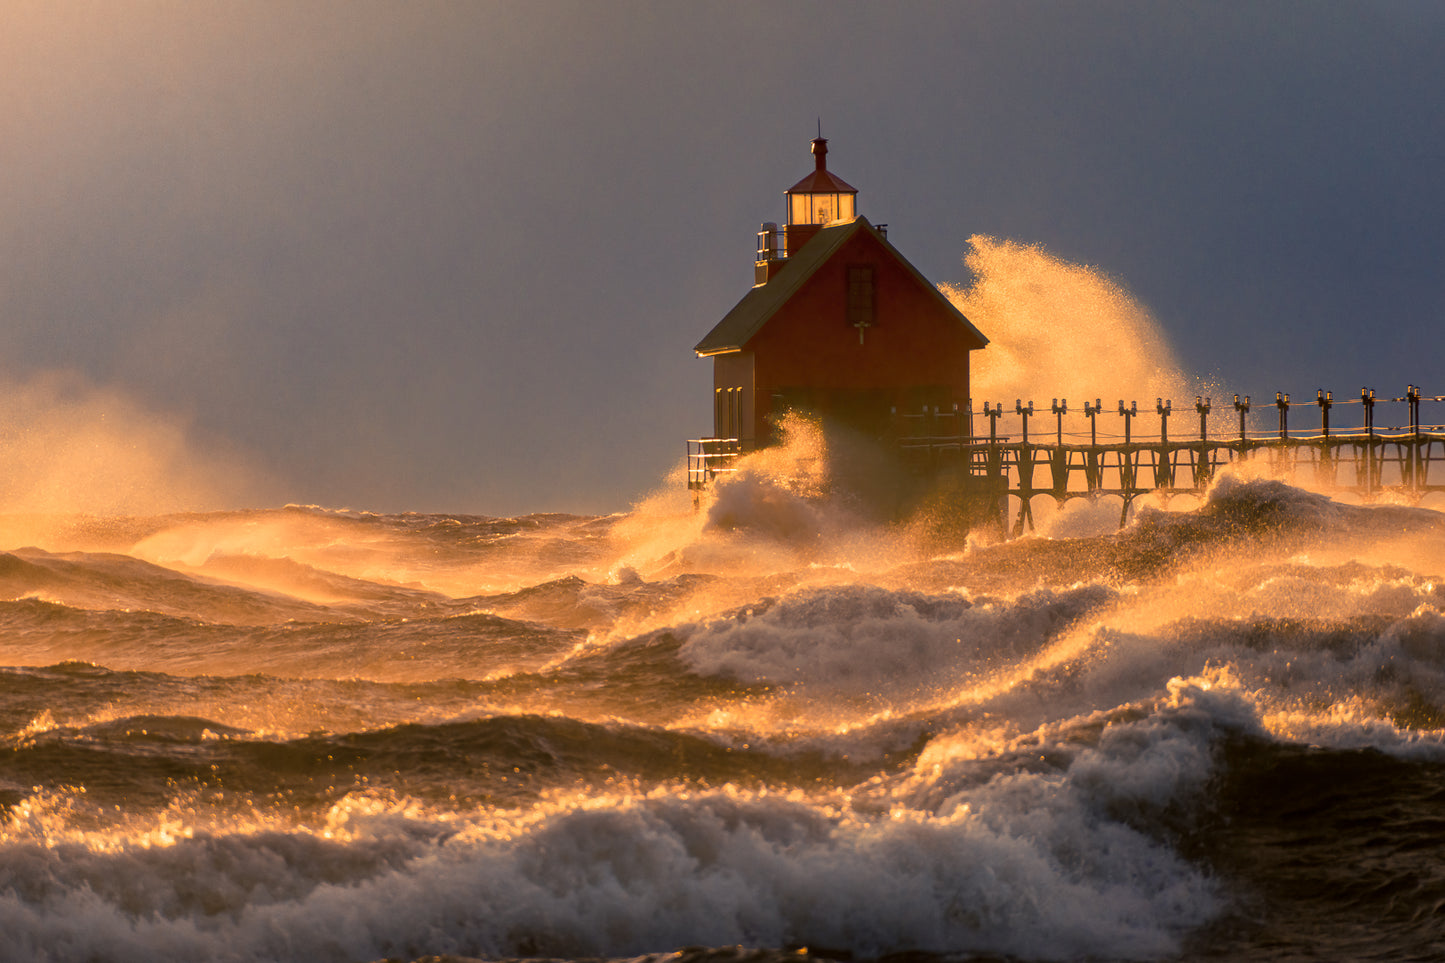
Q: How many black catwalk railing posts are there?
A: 12